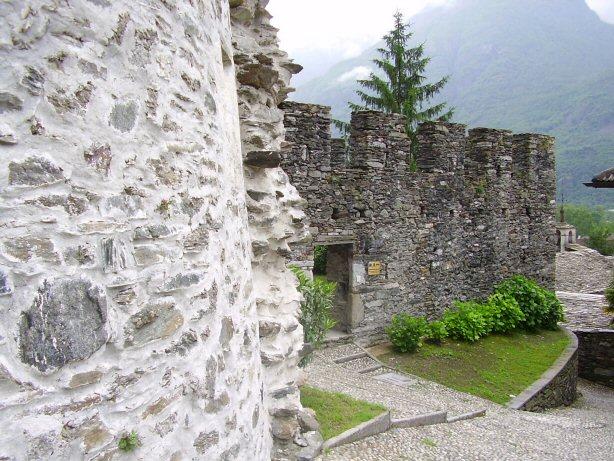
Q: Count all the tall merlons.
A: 5